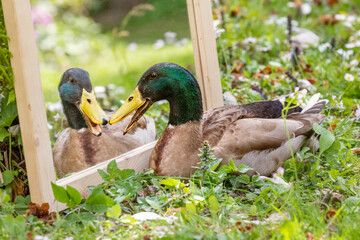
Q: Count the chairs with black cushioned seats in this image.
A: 0